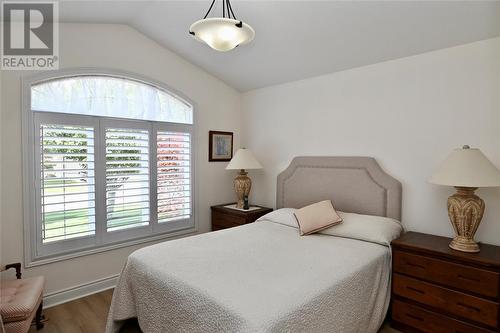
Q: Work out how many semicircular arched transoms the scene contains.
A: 1